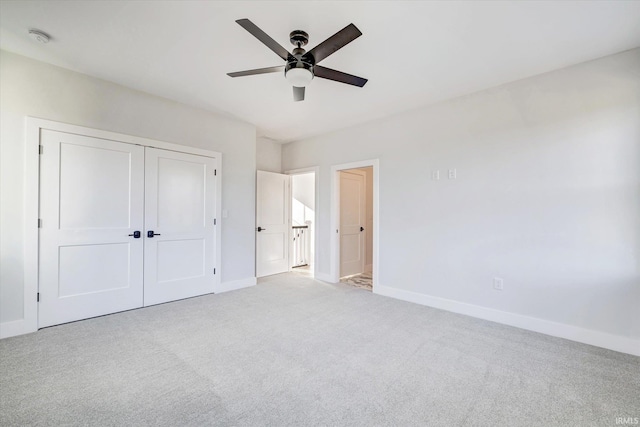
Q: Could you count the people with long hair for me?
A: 0